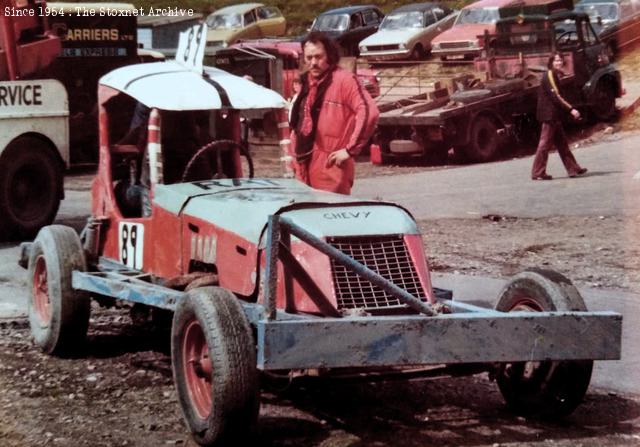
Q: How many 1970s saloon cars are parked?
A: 5